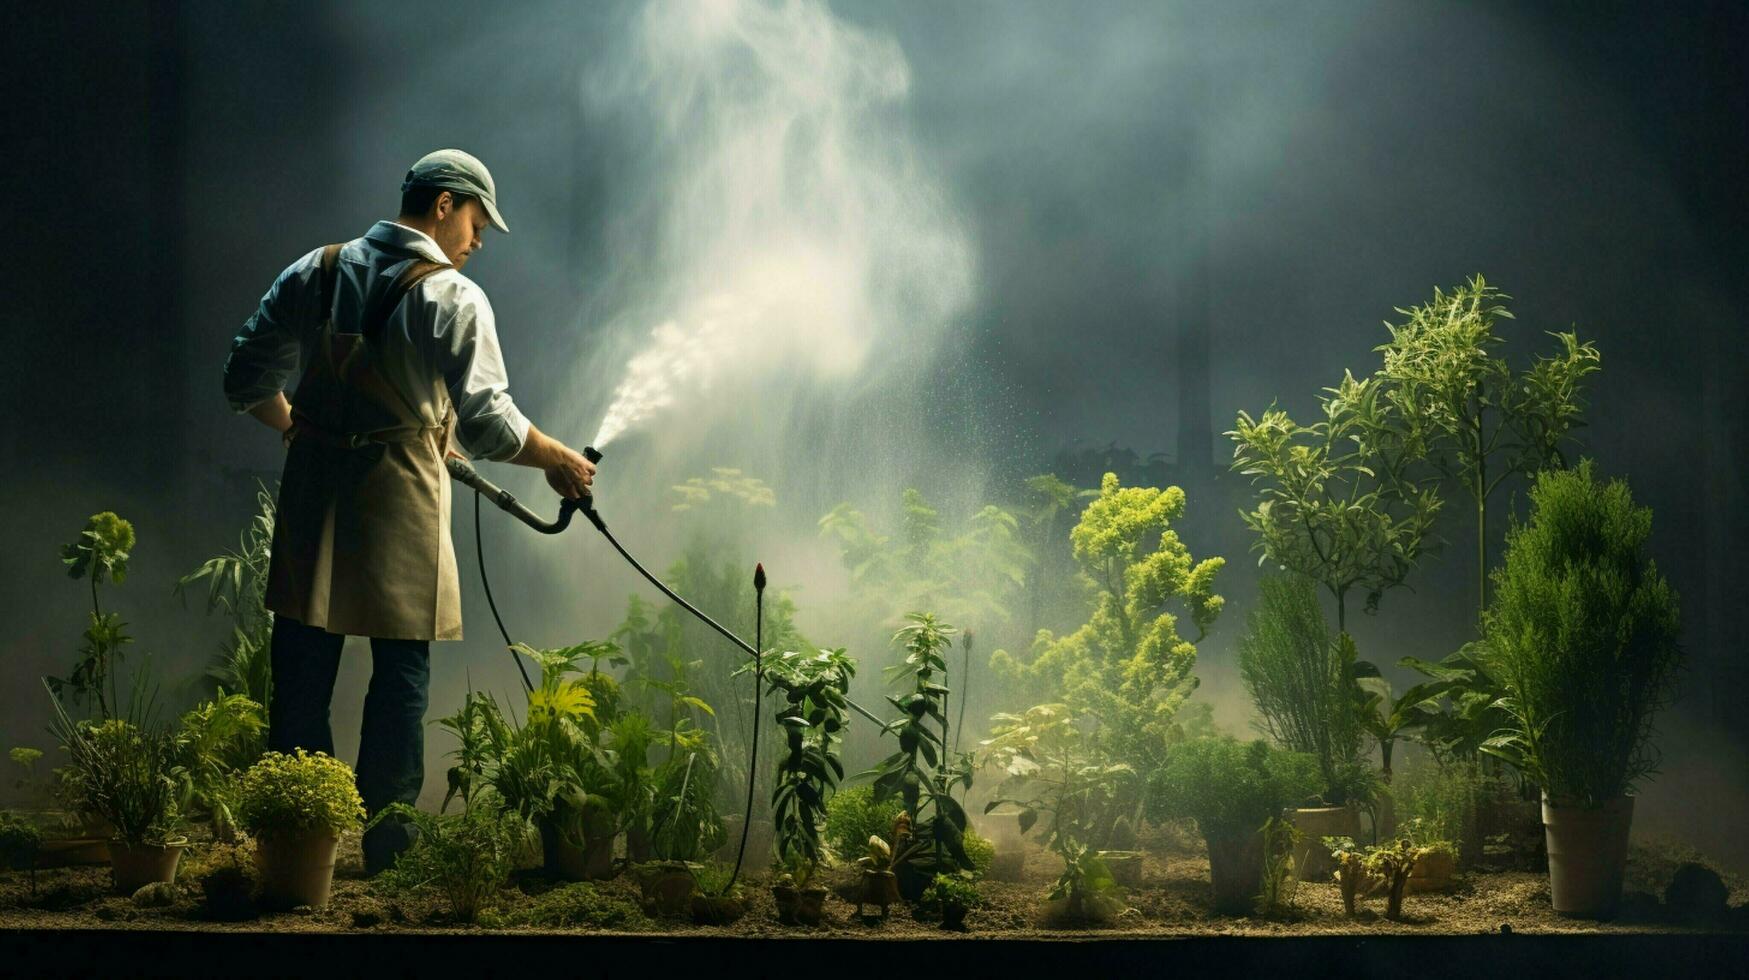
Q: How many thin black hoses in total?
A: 2